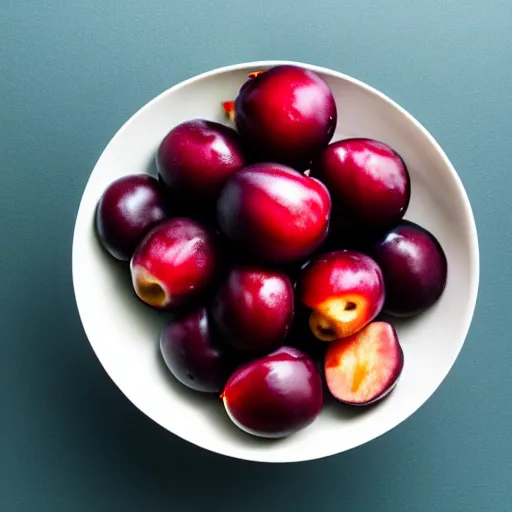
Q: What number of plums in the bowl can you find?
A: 12